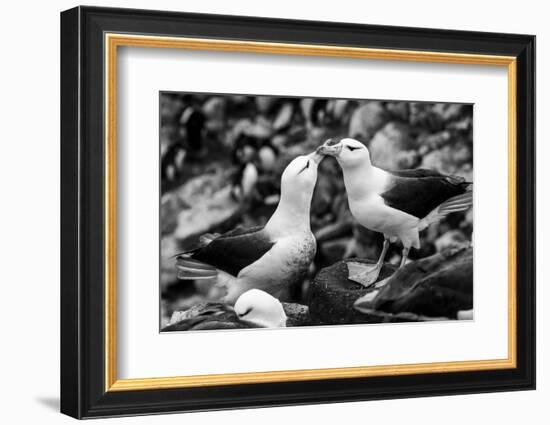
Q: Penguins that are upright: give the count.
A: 2